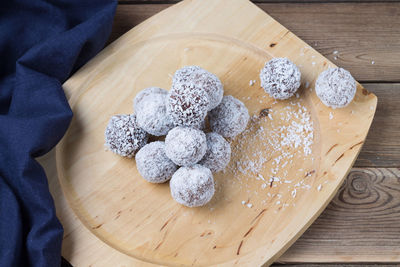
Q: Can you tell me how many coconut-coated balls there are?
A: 11